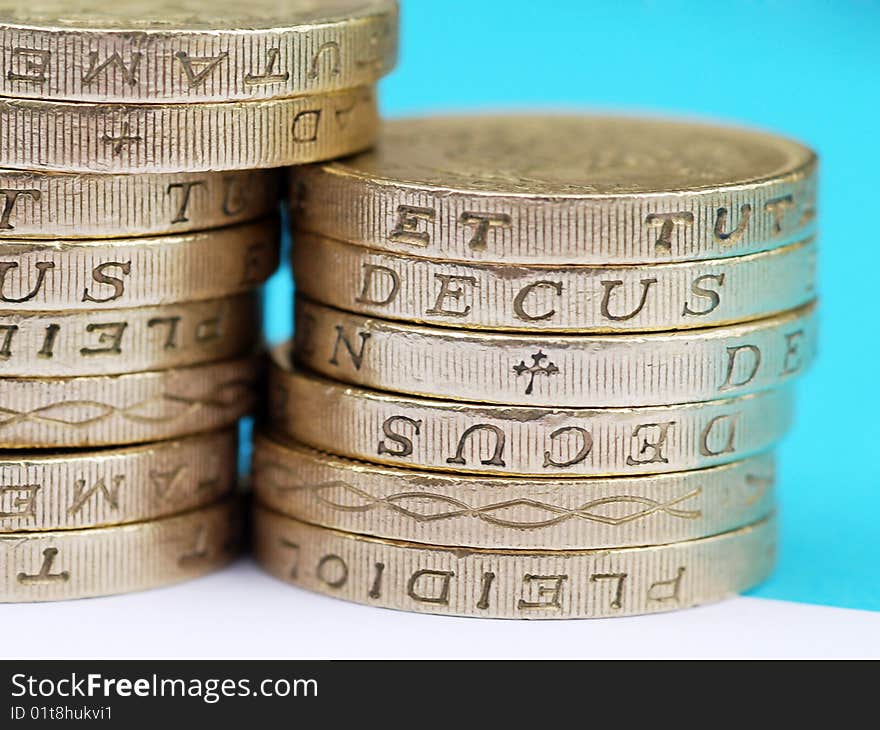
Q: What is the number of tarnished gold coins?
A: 14